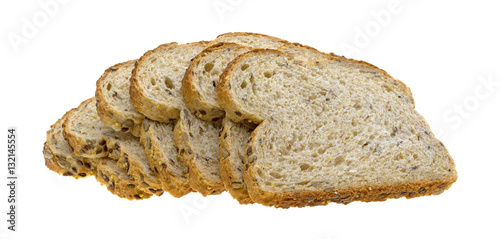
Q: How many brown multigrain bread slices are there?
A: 6